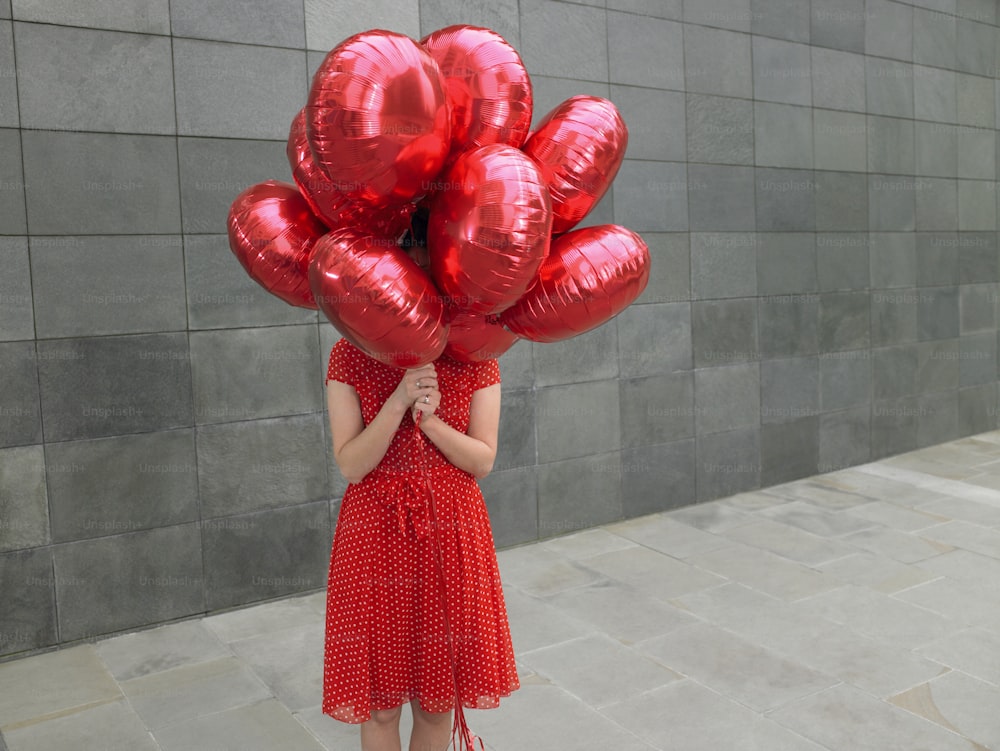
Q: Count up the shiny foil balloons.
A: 9